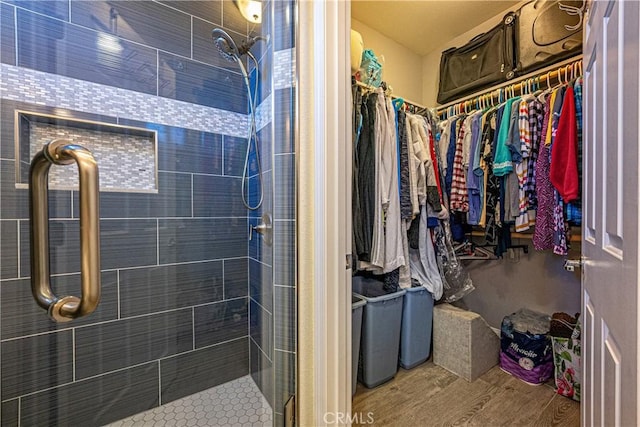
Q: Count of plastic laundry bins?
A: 3